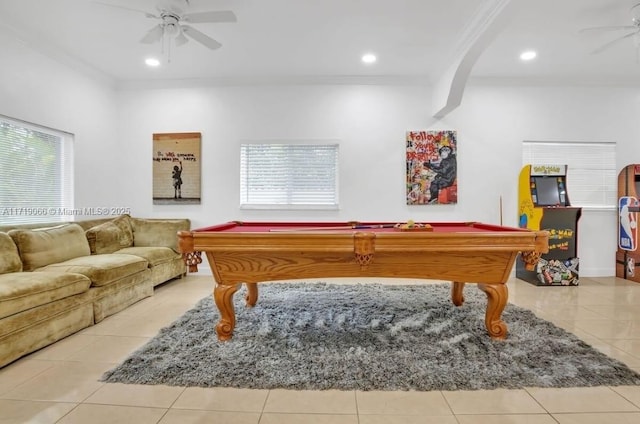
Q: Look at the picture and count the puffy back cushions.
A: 3